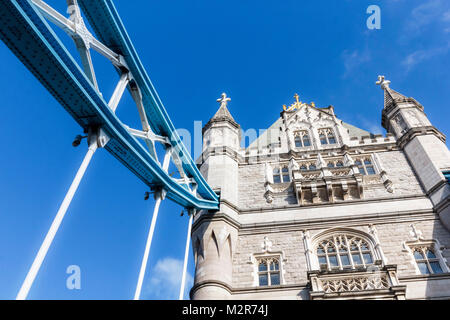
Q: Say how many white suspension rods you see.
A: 3